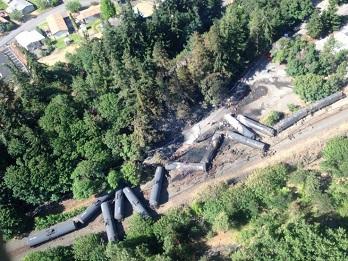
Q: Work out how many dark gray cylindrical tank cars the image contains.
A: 13